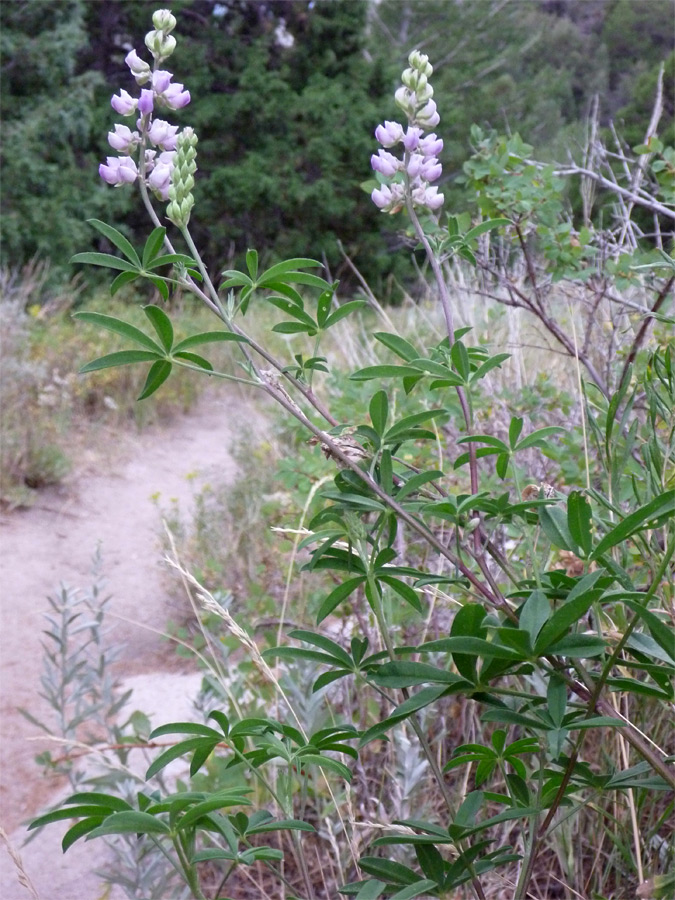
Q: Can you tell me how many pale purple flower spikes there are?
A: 2